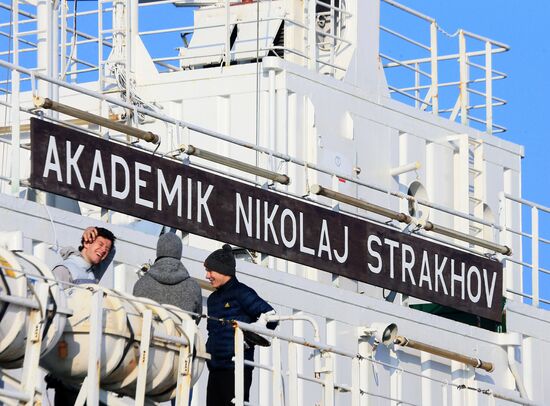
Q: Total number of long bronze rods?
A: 5